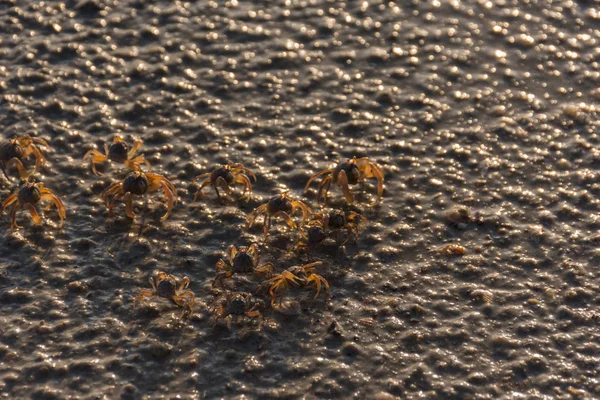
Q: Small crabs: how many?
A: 13